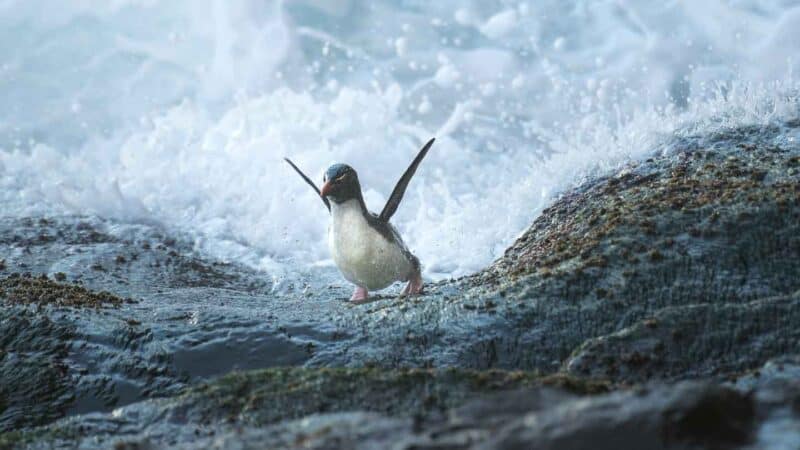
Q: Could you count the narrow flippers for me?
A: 2